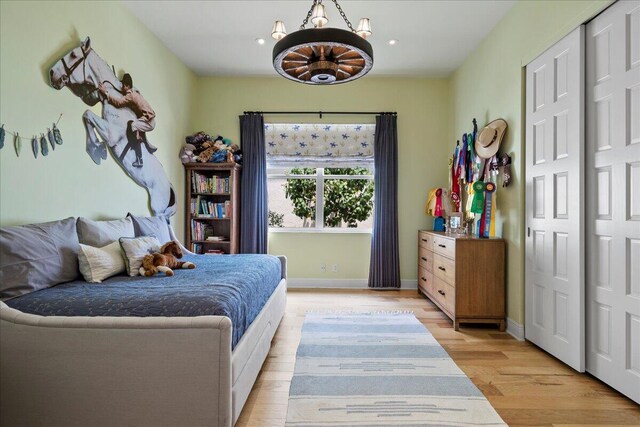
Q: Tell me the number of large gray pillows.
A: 3